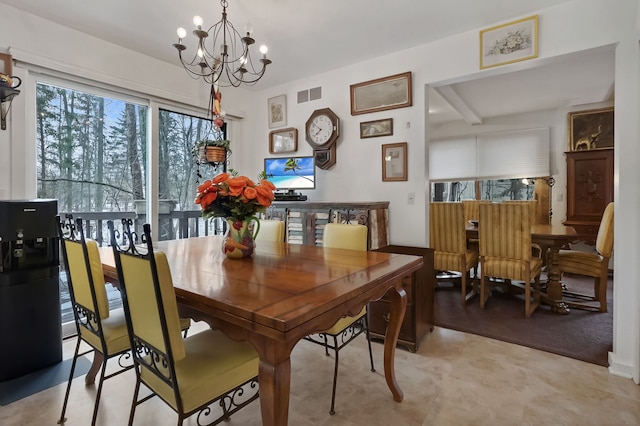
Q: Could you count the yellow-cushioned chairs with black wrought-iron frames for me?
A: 4